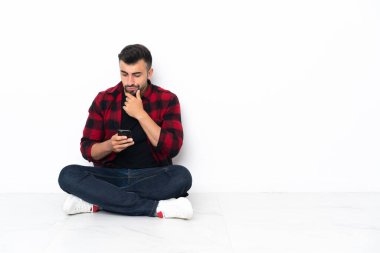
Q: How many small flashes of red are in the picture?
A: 2